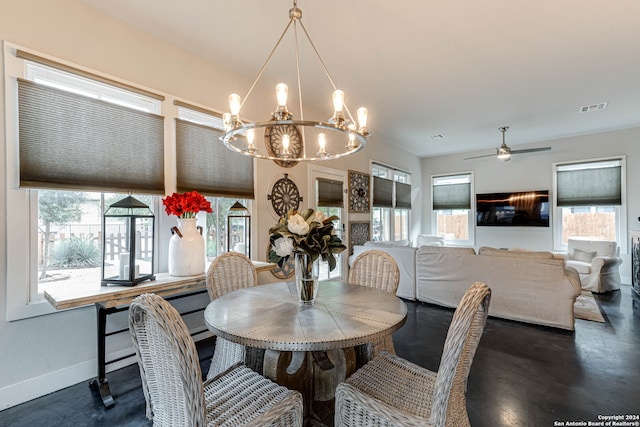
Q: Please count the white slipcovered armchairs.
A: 1